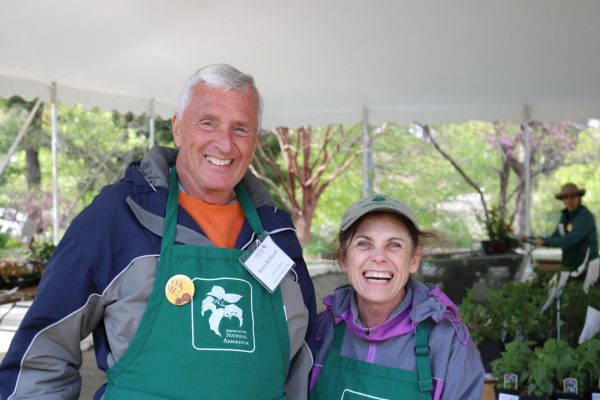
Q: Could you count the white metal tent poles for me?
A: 4